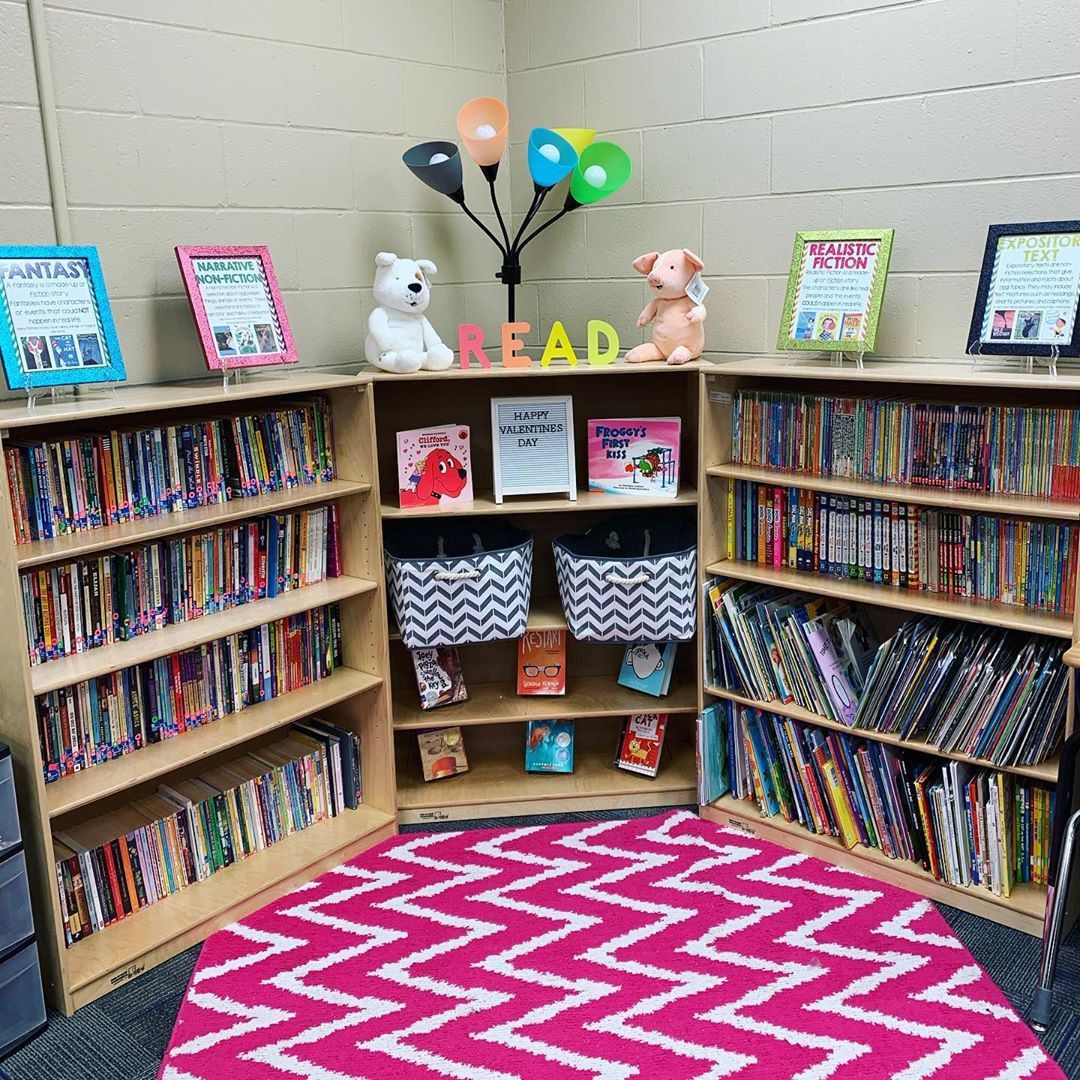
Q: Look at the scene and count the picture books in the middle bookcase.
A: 2